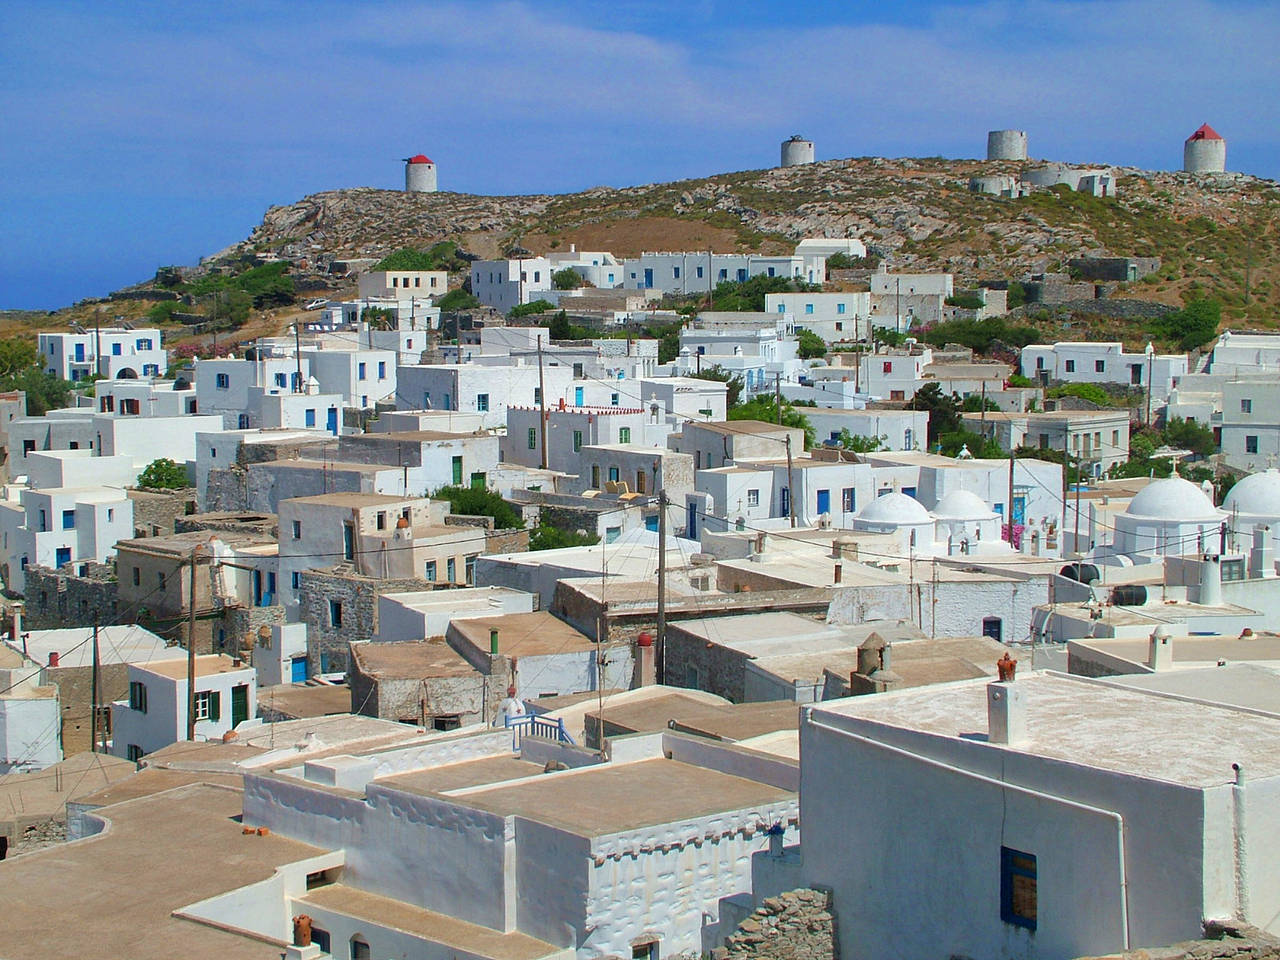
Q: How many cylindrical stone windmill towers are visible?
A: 4